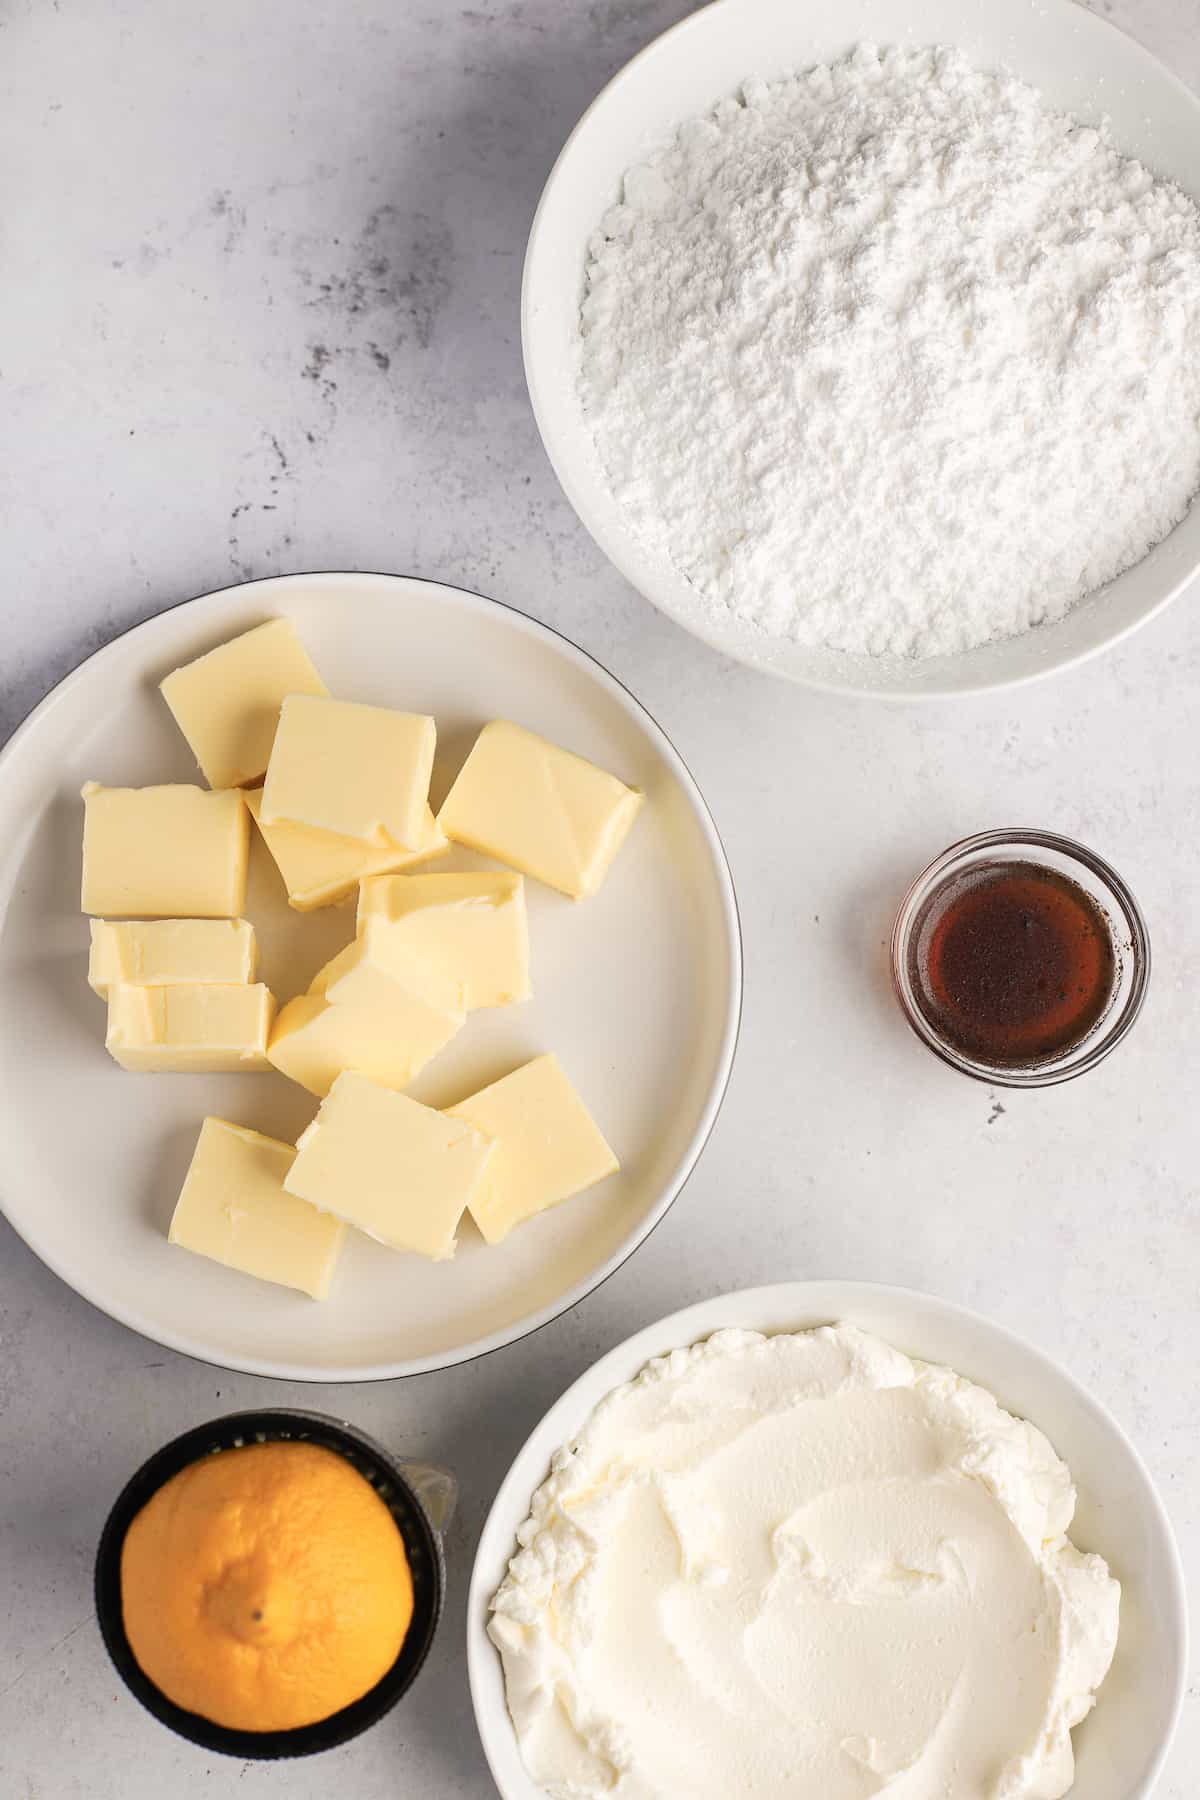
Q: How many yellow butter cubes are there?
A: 12